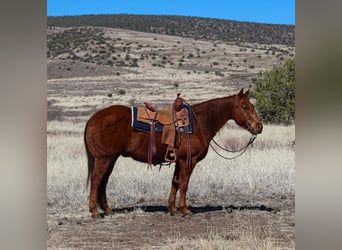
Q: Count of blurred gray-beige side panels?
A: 2